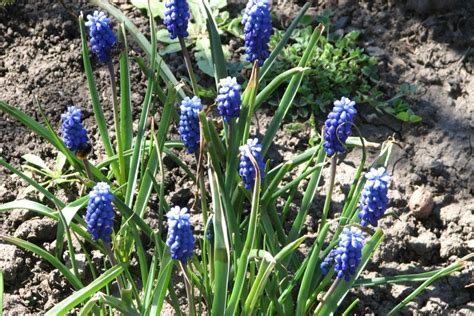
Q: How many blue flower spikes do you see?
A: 12